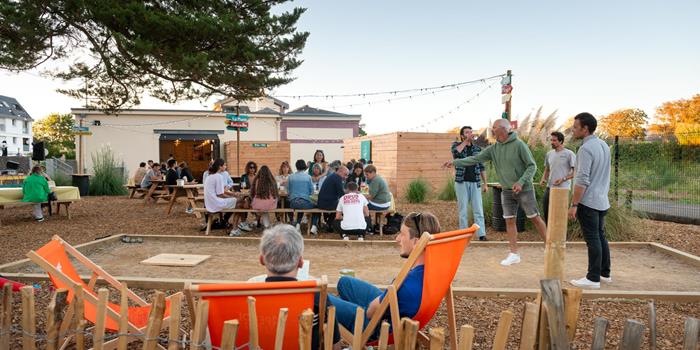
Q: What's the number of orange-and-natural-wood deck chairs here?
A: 3